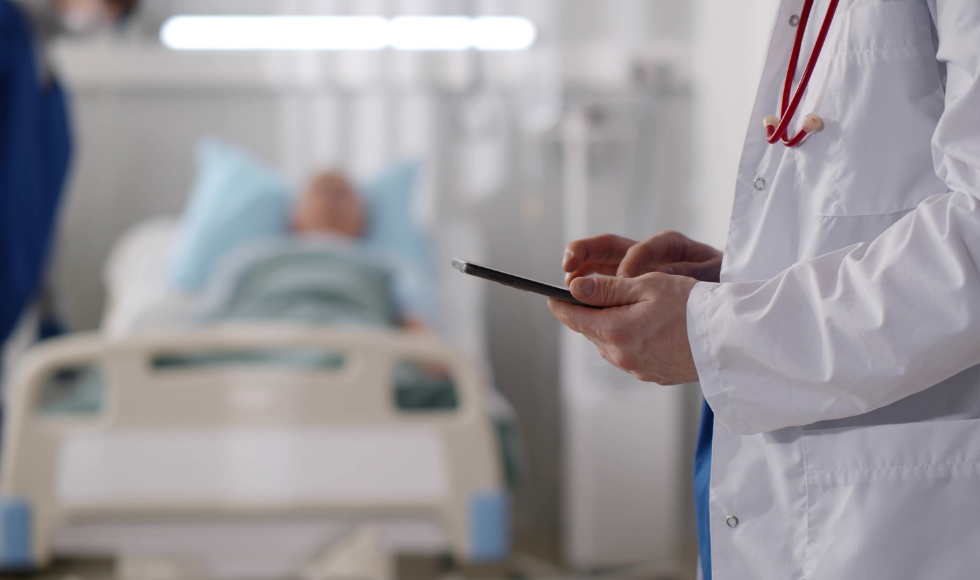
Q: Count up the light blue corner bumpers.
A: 2